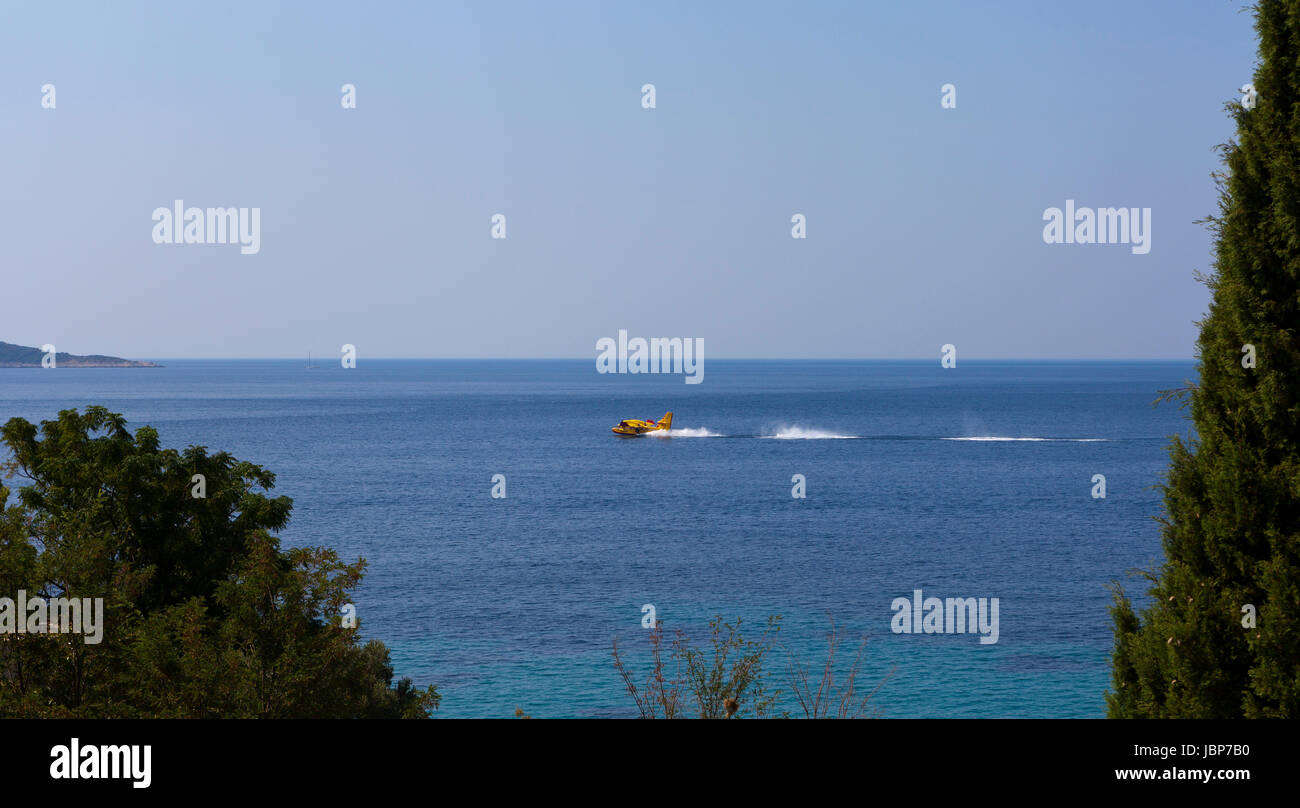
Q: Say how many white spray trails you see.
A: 3